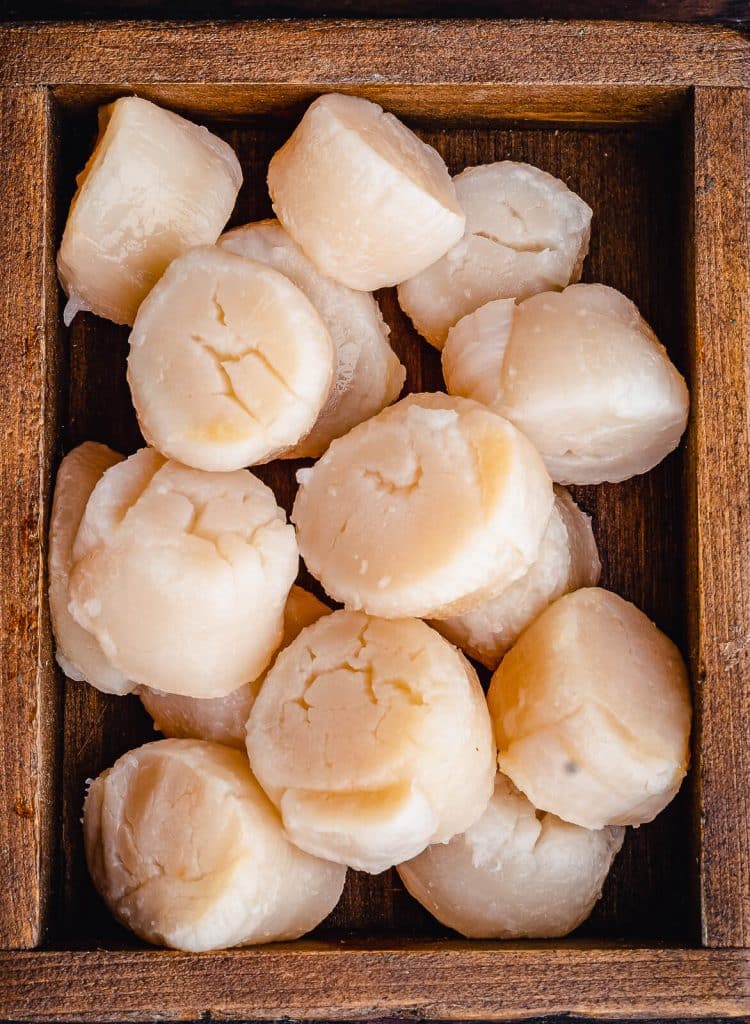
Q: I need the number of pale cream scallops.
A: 15